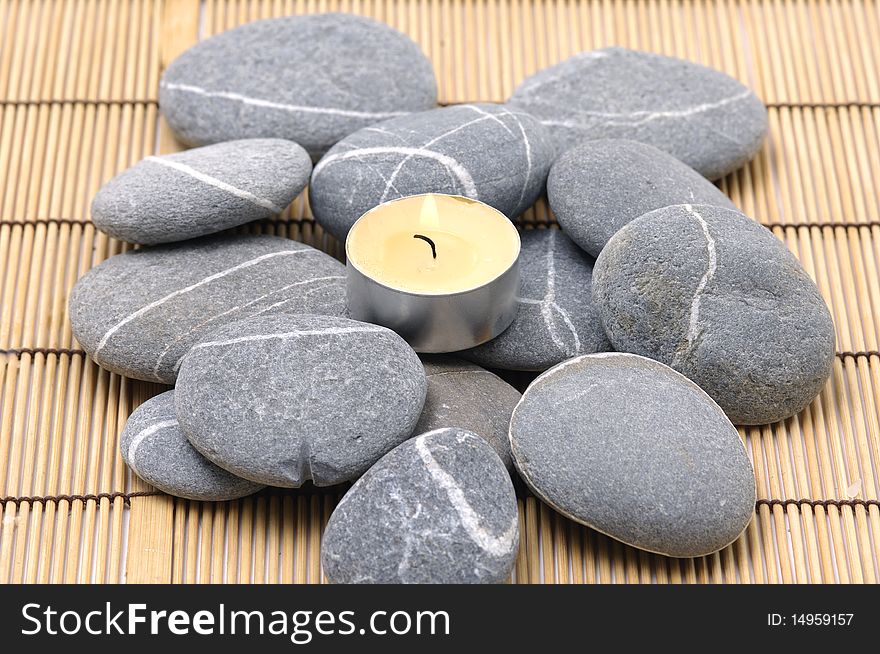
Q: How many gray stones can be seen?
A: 13